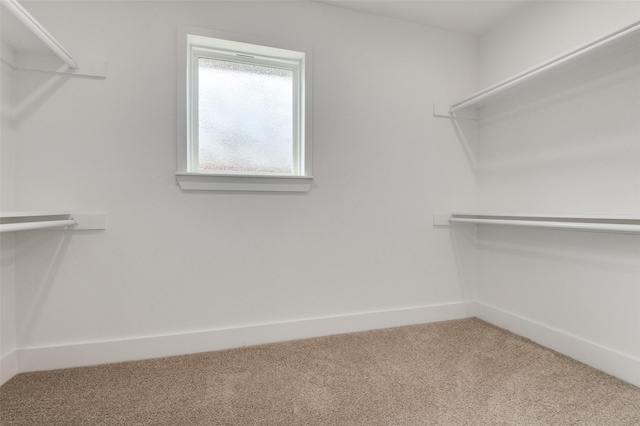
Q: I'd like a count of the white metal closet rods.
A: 4